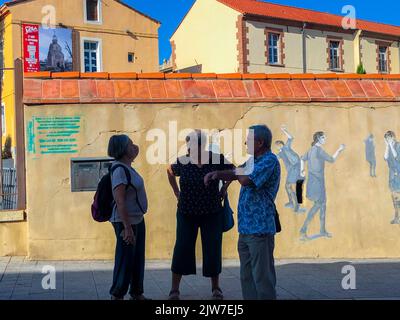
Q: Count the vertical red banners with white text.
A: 1